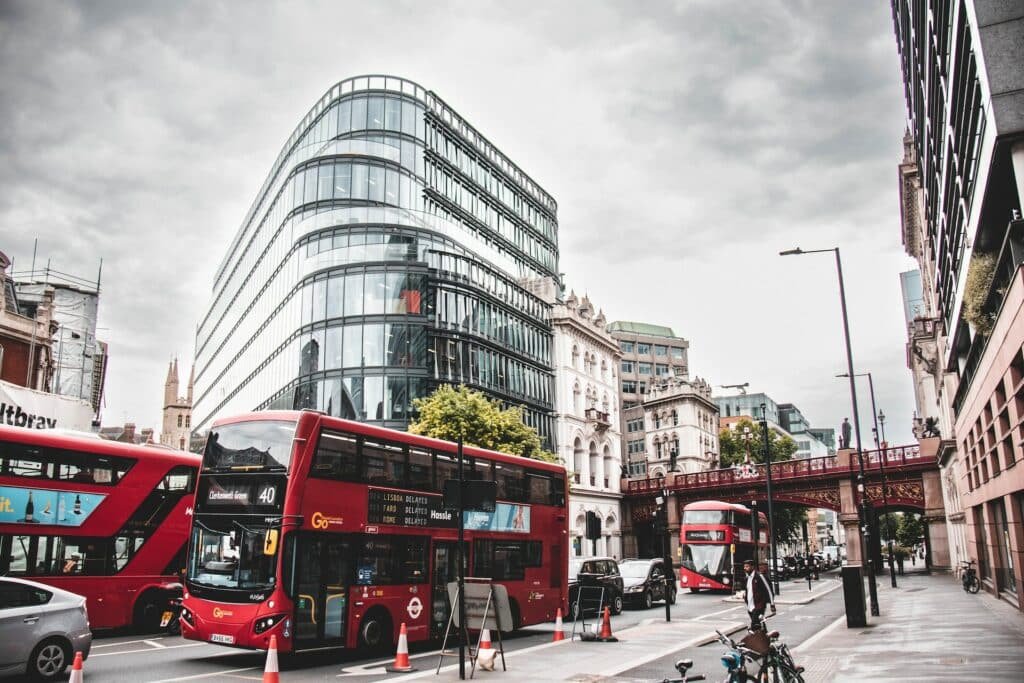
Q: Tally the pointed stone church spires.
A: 3